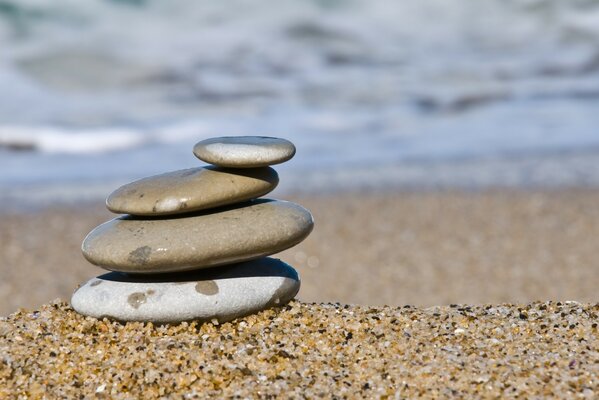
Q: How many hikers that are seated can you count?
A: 0